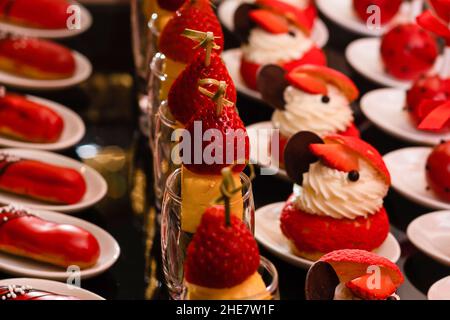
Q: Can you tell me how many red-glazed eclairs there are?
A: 6